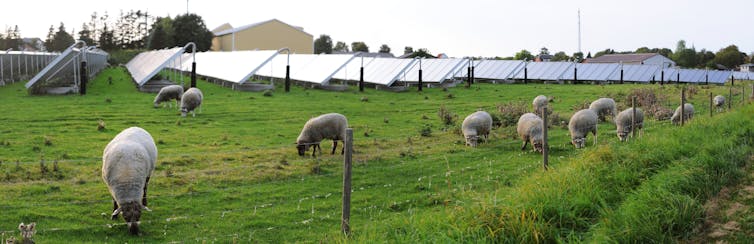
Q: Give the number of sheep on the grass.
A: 12